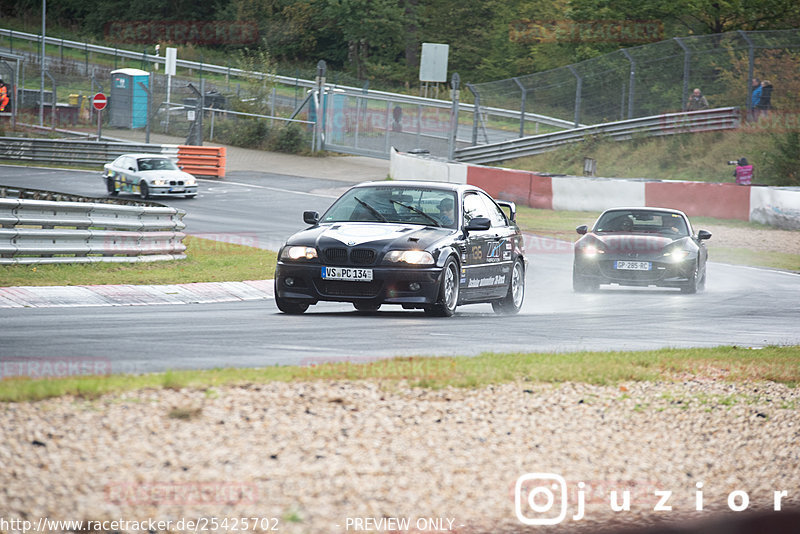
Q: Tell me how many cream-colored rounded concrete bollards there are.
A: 0